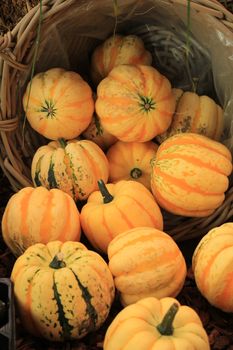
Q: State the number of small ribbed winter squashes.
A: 14